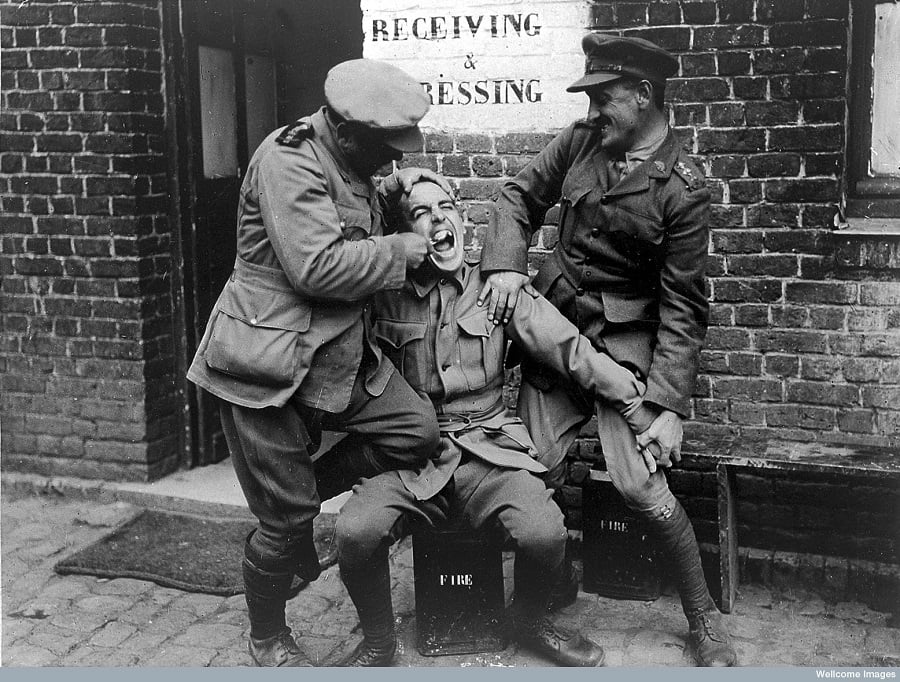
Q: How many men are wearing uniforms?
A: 3